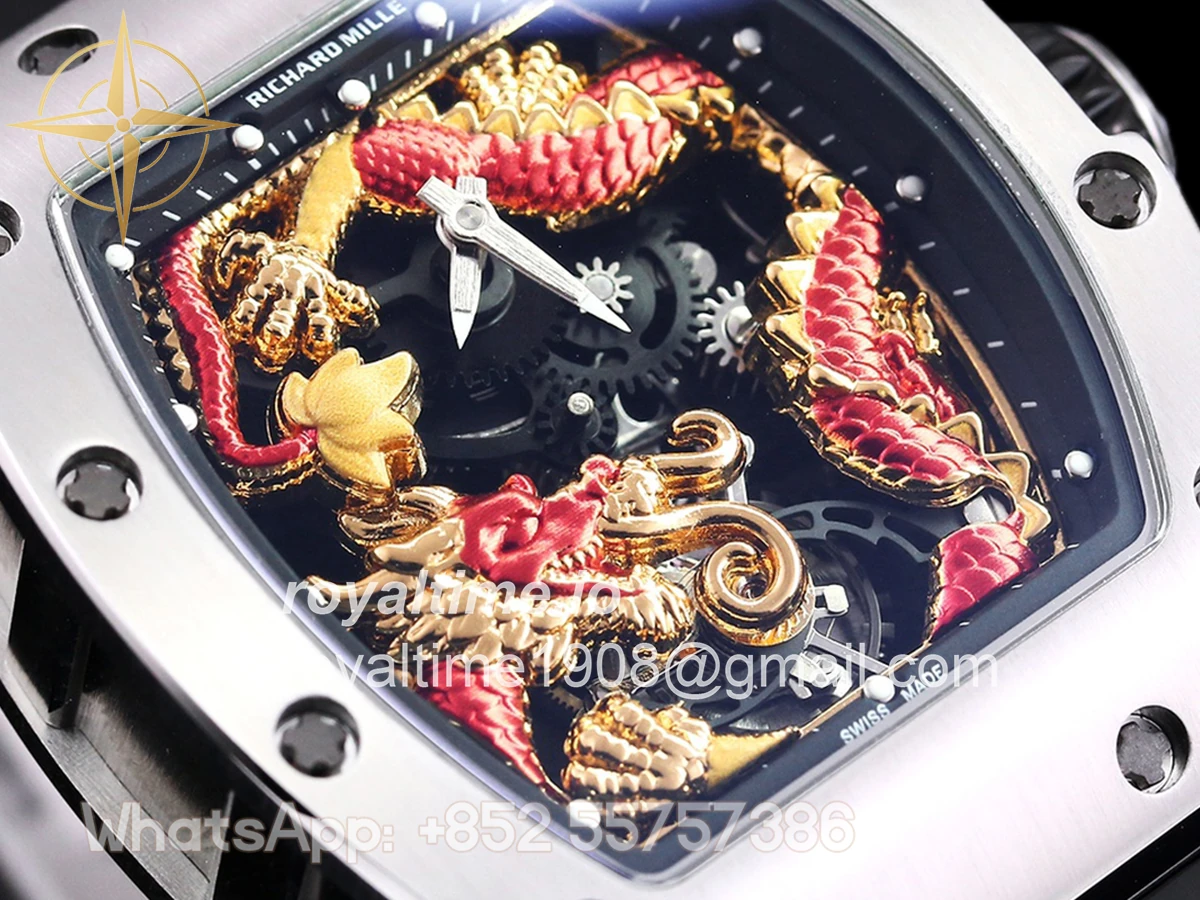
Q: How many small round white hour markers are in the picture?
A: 10